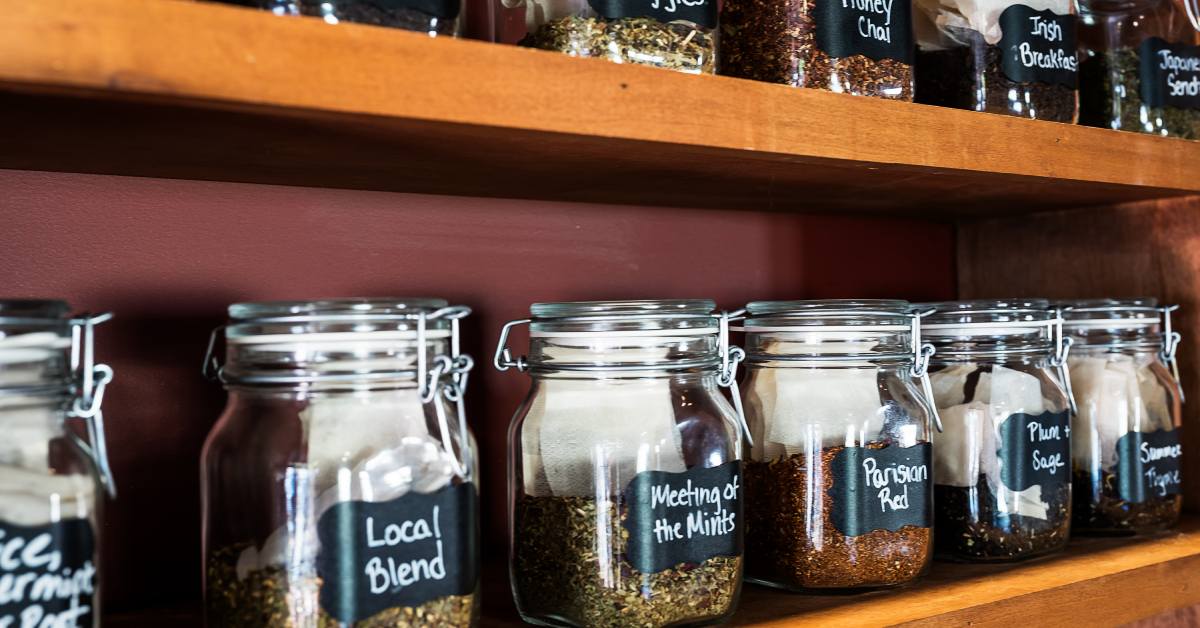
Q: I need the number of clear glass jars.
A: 11